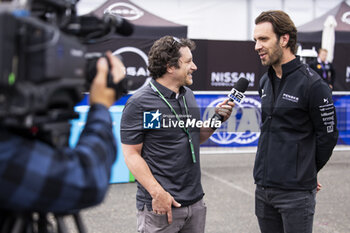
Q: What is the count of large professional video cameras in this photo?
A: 1